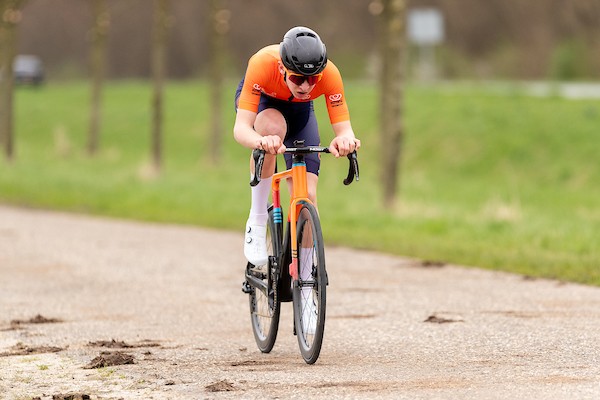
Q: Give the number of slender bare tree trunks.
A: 5